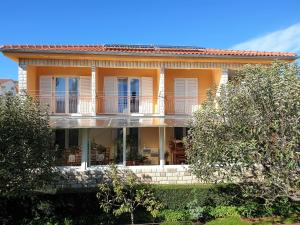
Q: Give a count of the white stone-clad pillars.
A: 4